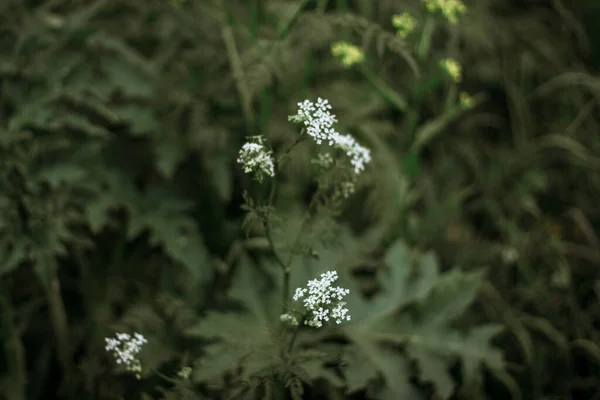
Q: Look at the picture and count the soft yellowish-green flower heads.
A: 5